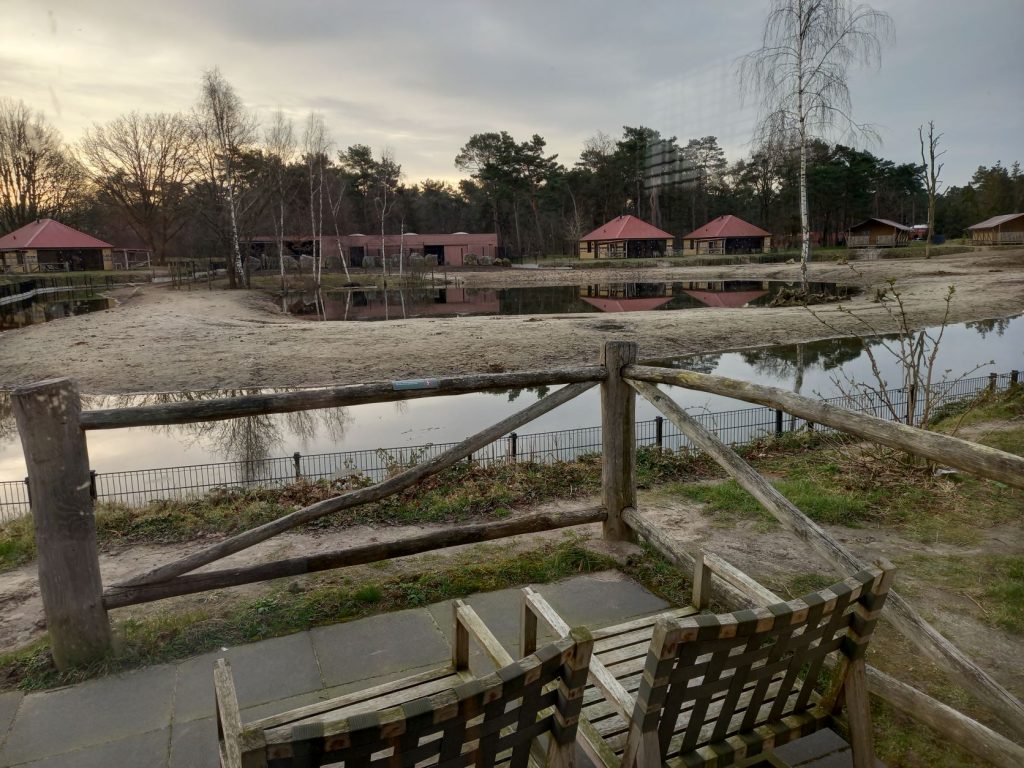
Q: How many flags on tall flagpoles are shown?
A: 0